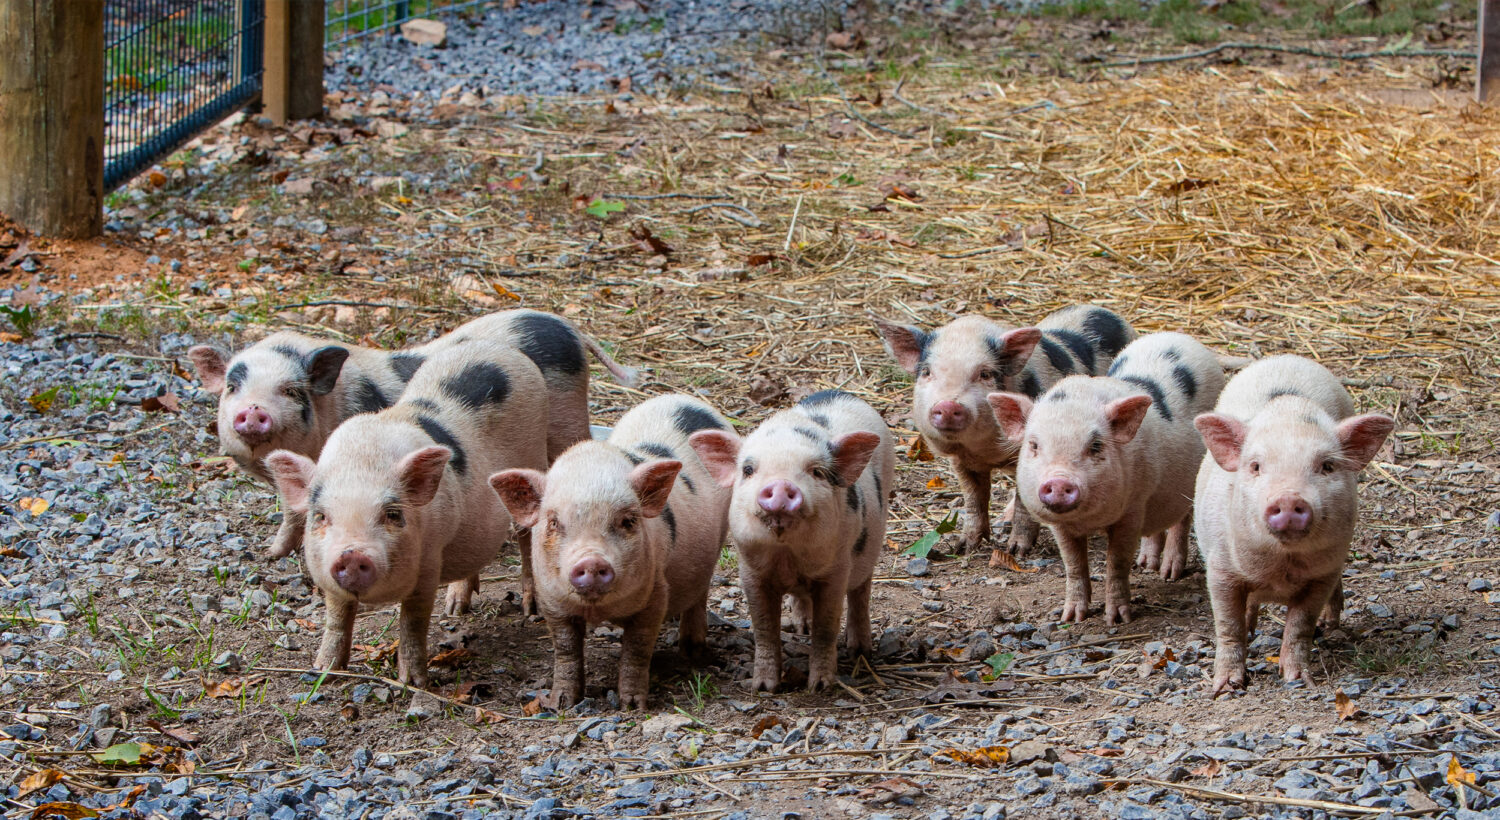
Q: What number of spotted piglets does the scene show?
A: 7